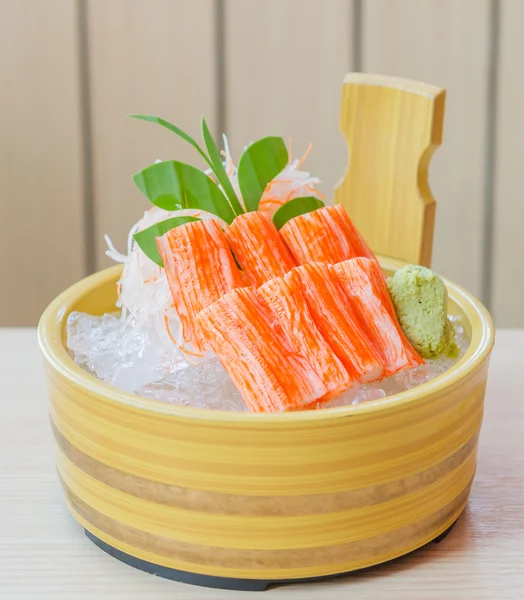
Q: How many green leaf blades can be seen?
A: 6